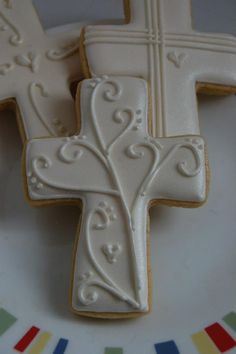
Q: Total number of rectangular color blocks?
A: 9